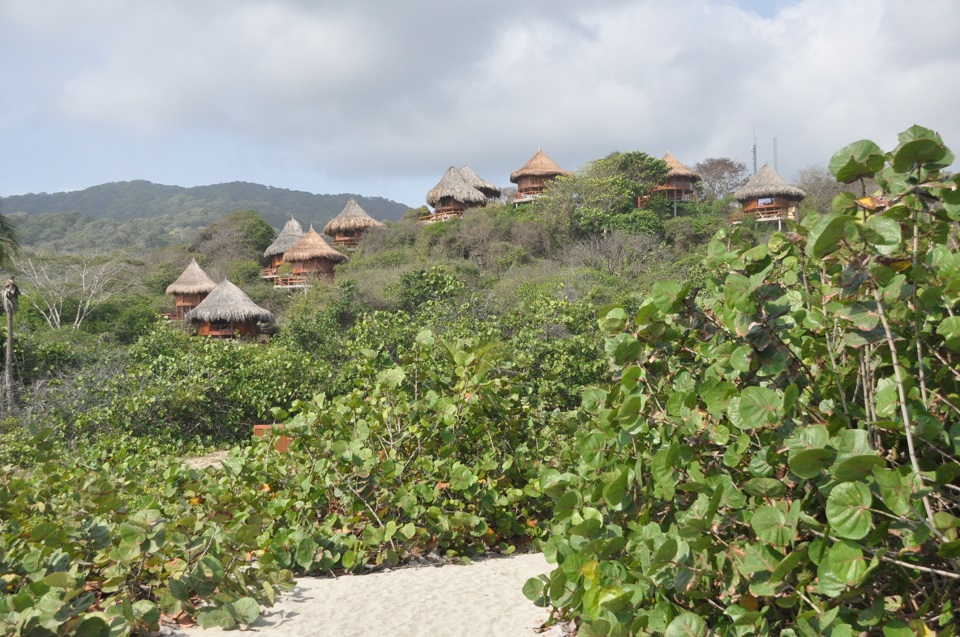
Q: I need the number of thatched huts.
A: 10